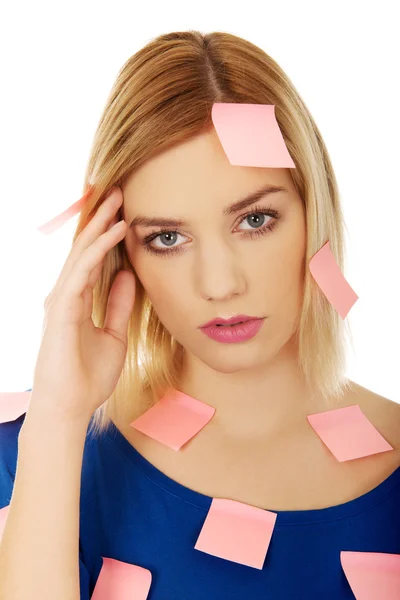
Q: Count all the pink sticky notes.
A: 10